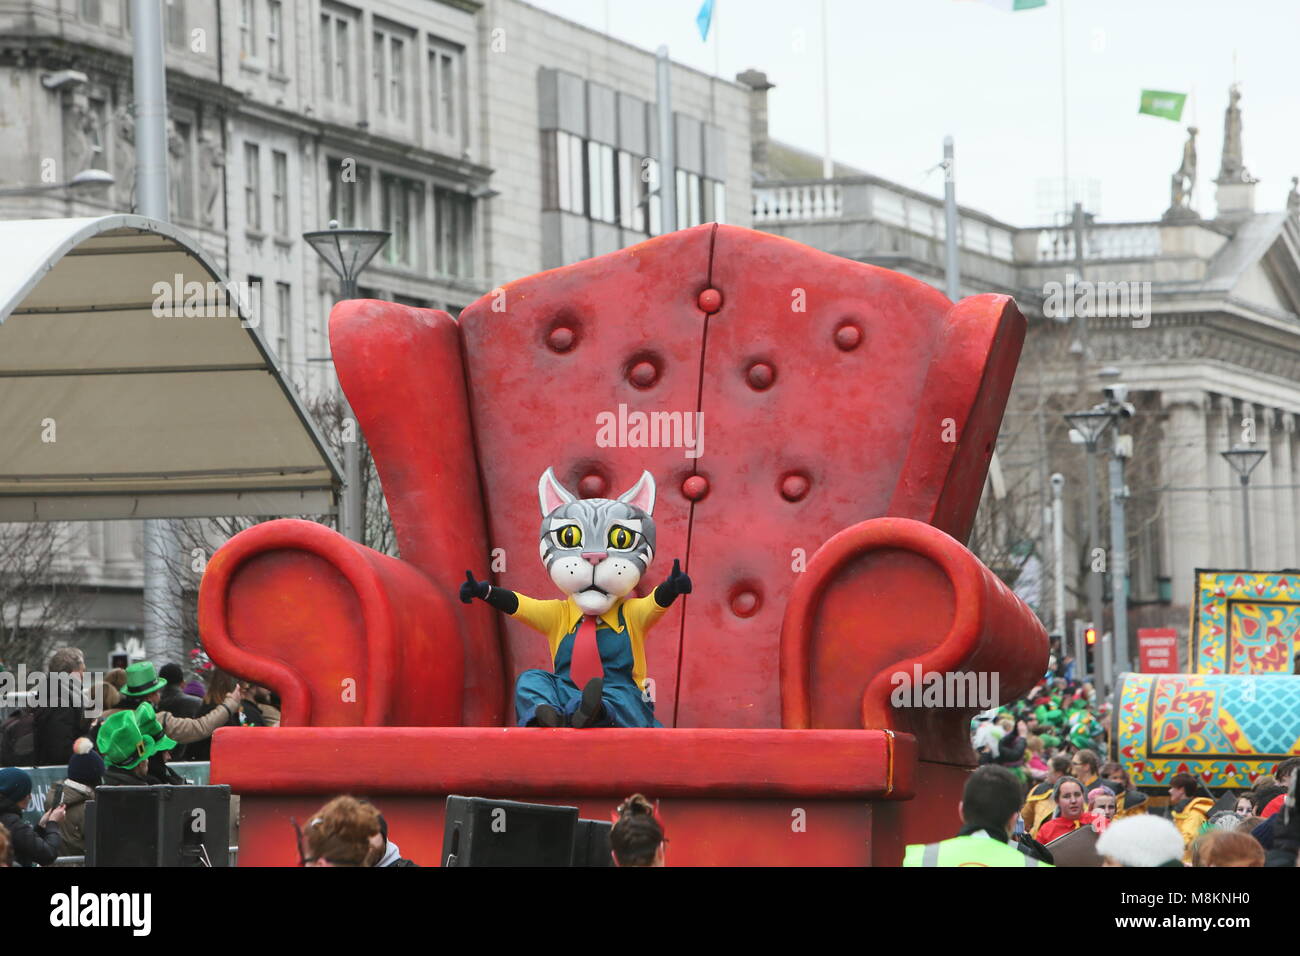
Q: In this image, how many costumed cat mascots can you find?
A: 1